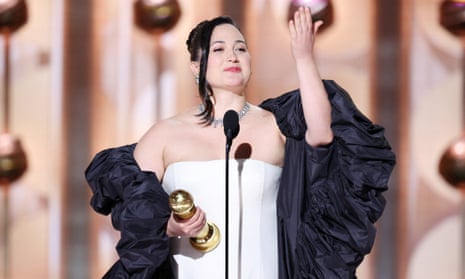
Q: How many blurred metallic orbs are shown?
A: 6